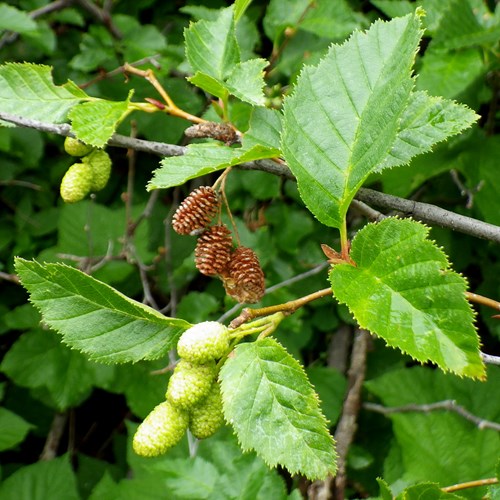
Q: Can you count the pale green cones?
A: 7